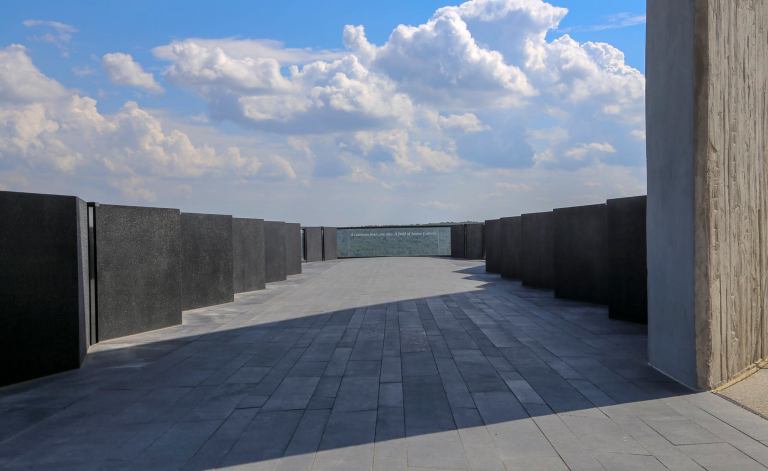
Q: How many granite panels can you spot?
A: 15